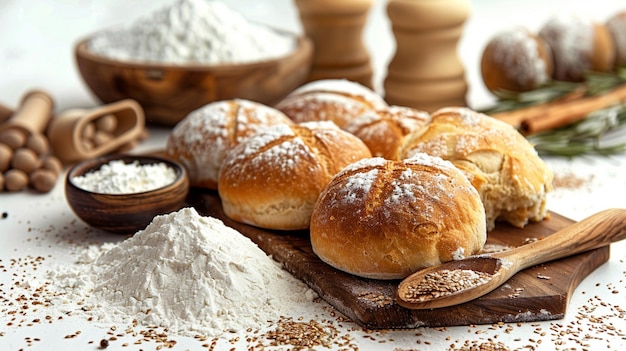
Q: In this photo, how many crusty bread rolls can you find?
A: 6